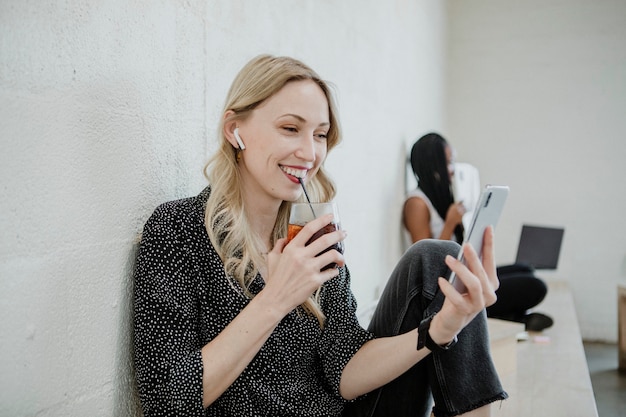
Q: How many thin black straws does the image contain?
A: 1